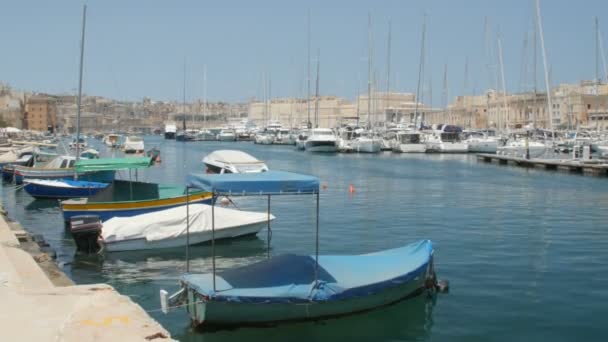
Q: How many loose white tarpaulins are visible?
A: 1